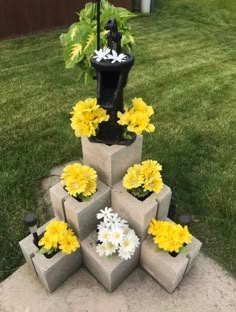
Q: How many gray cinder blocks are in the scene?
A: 6